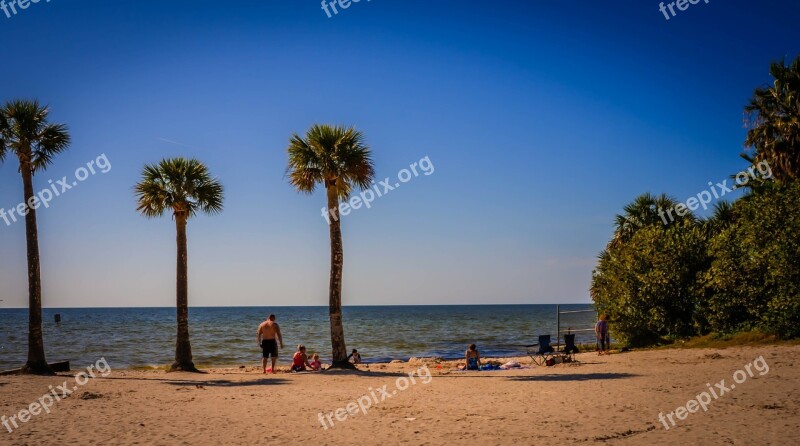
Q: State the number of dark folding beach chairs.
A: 2